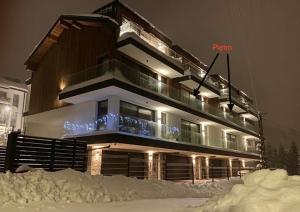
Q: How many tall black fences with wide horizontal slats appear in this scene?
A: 1